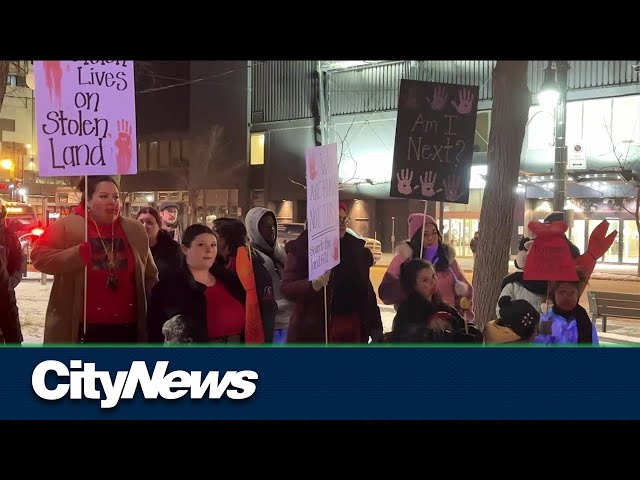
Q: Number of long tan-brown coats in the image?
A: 1